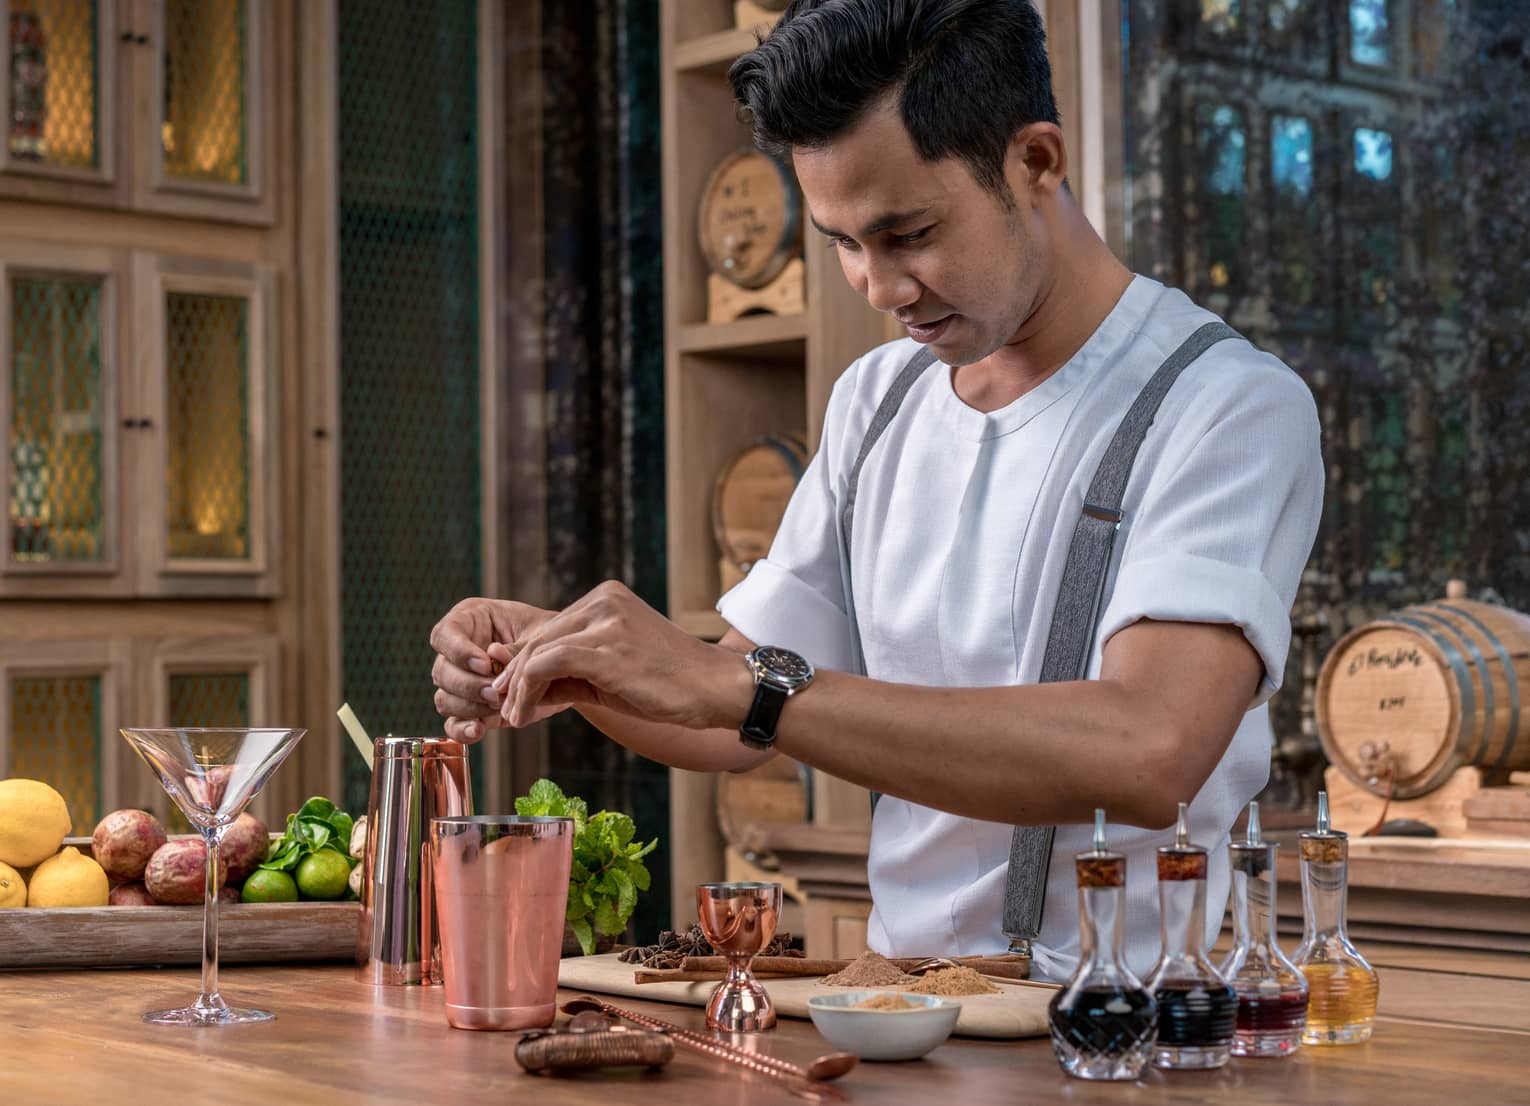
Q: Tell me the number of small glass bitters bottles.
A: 4